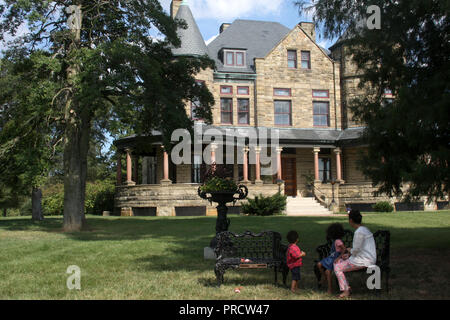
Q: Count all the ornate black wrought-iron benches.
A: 2